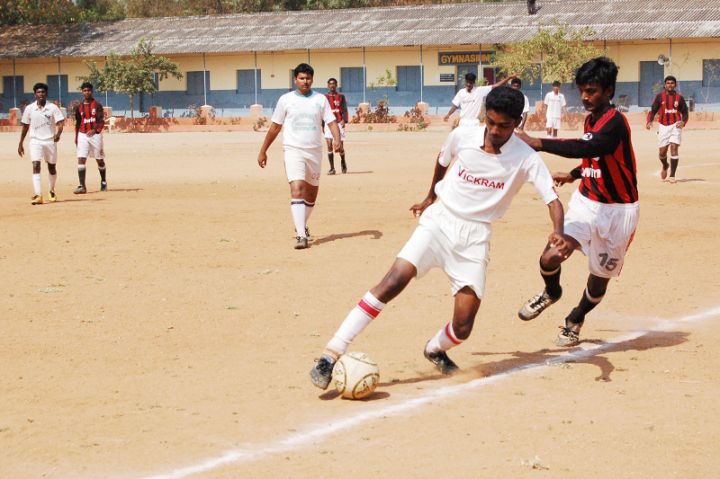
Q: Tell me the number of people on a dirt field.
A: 10